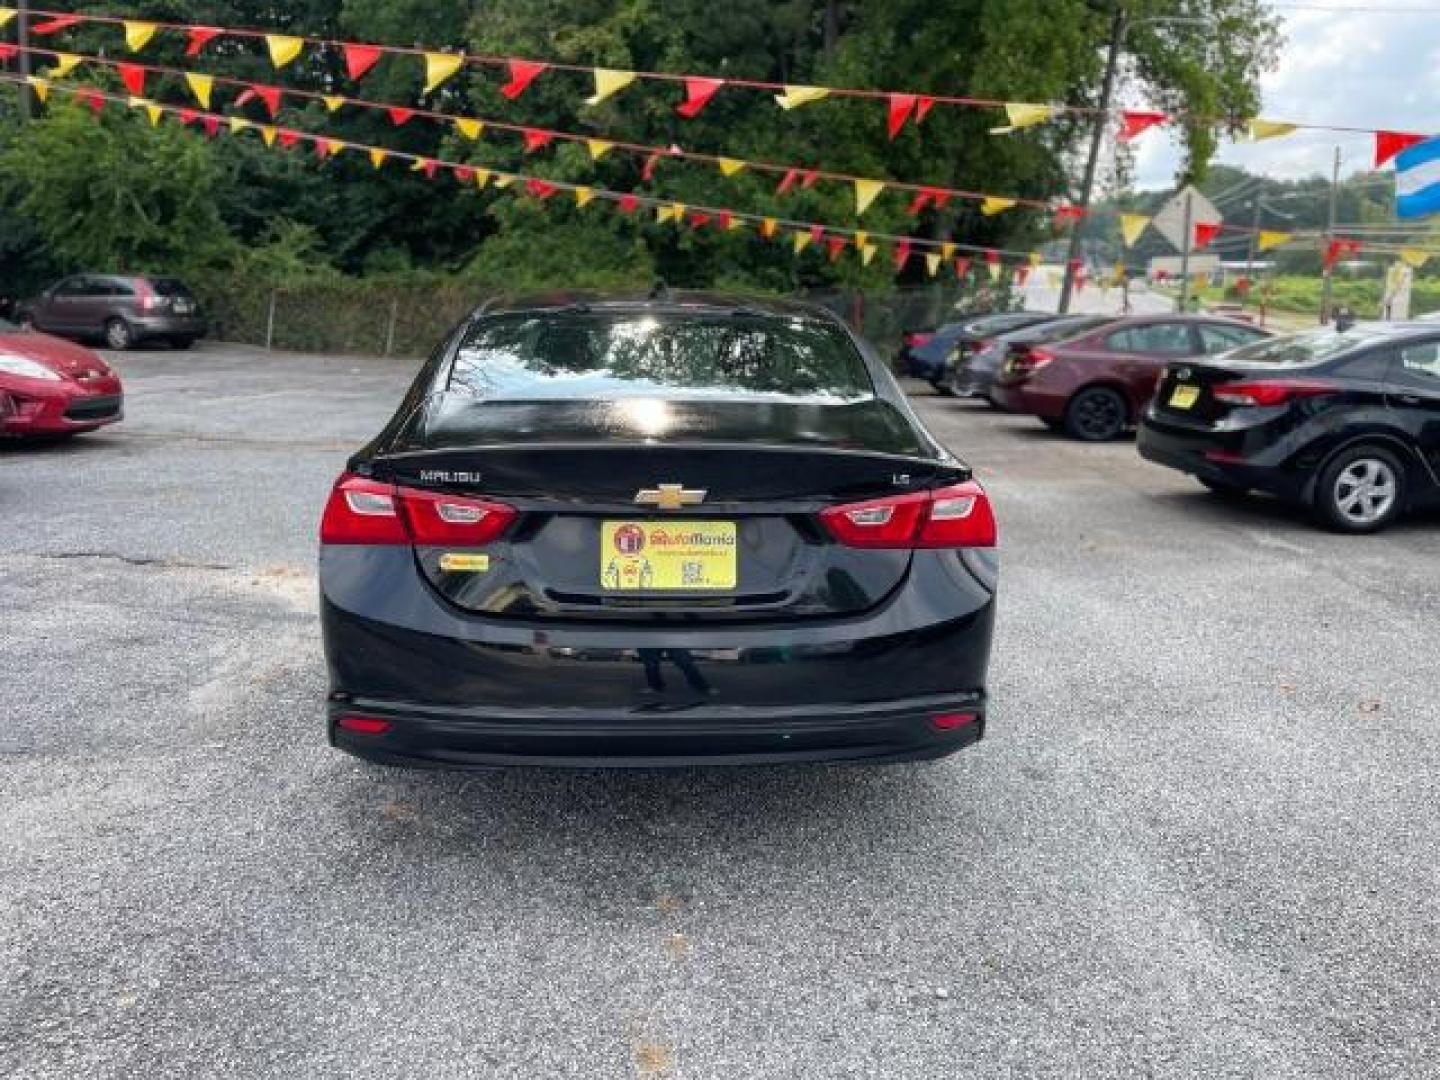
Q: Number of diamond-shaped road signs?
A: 1